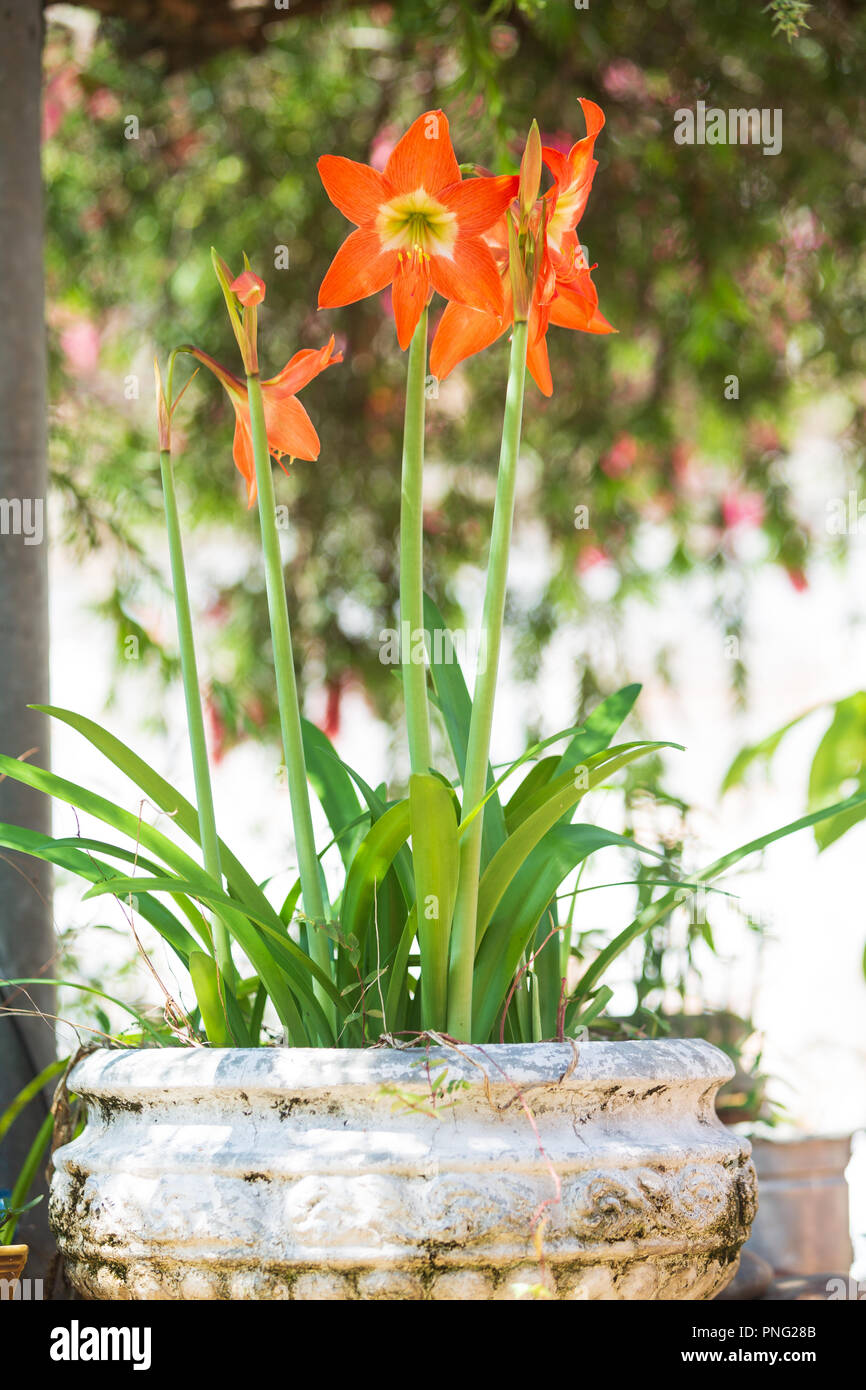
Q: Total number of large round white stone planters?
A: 1